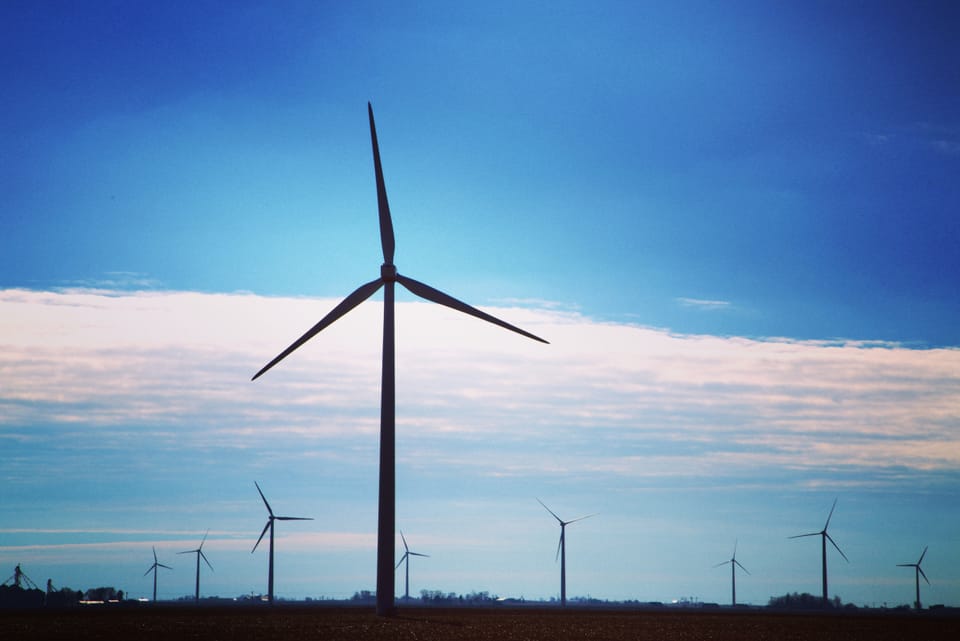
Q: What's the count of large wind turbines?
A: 1